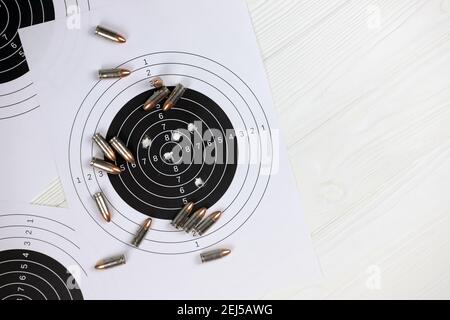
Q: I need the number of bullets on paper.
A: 15